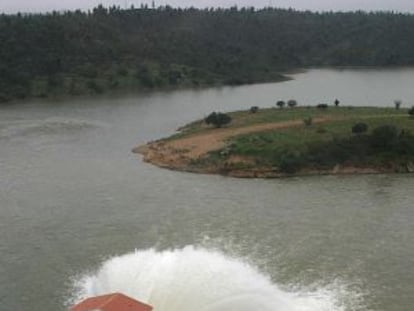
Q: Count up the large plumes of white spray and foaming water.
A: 1